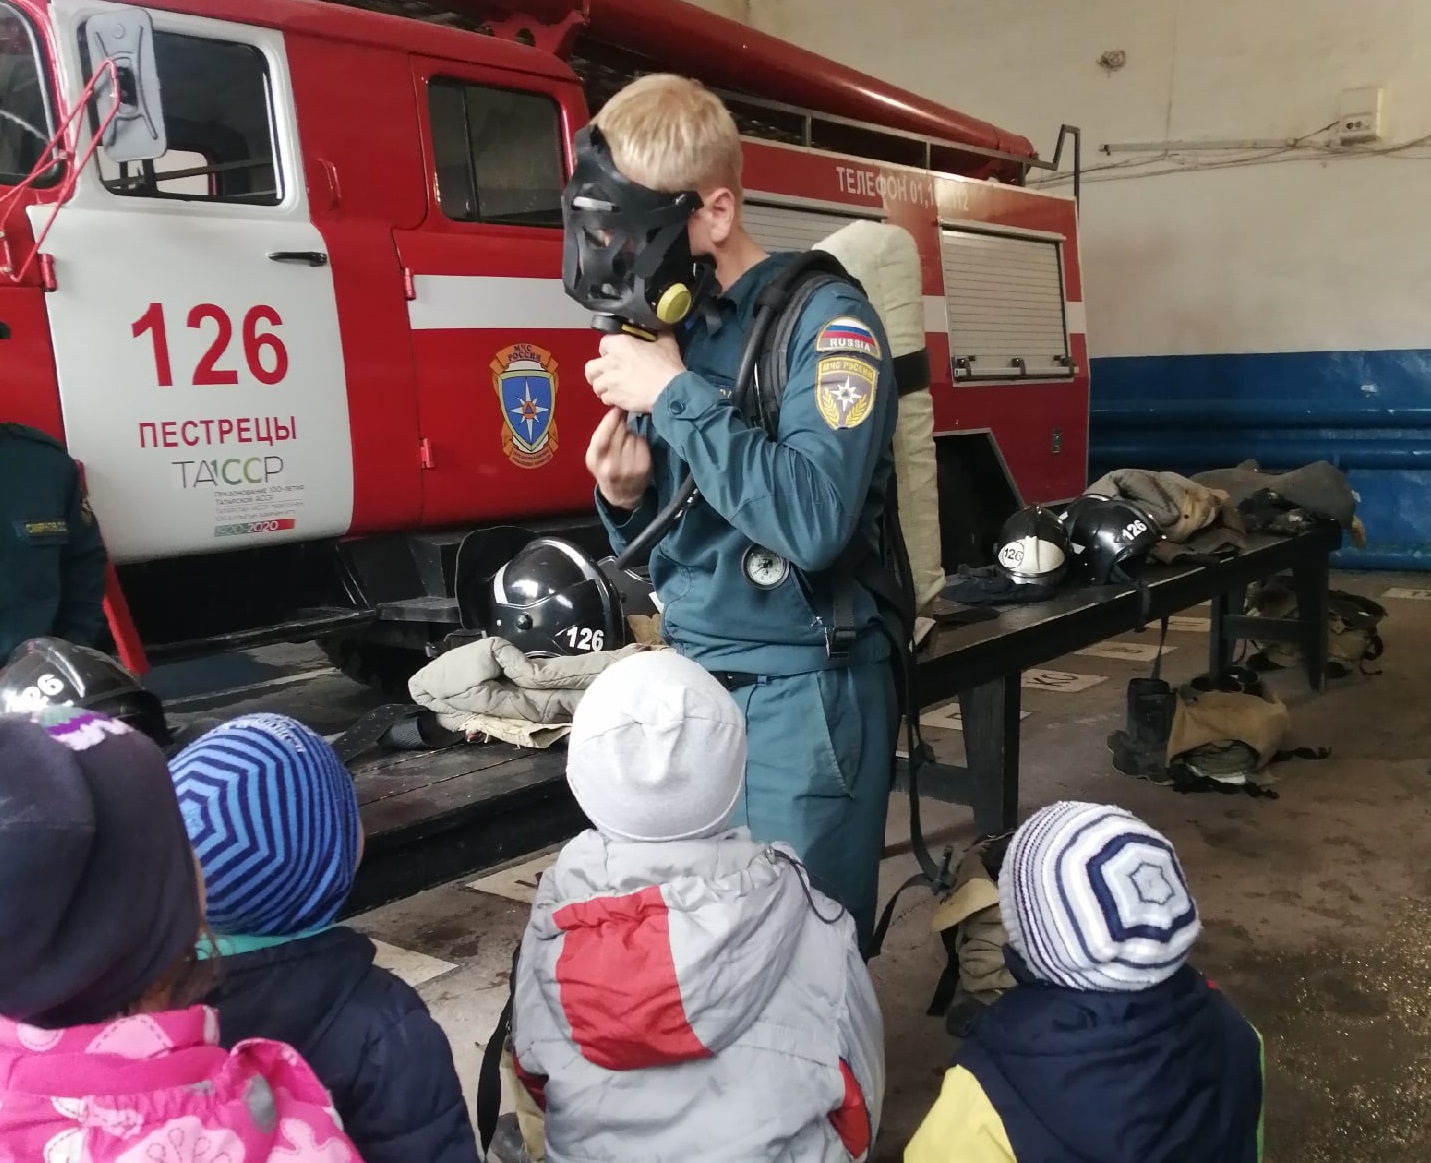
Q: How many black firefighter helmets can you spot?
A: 4